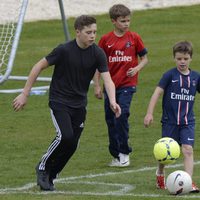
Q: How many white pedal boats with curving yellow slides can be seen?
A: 0